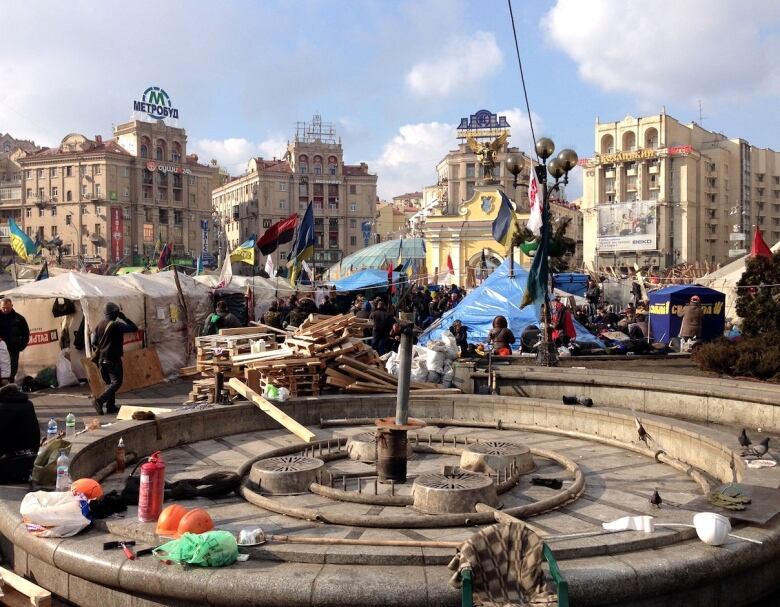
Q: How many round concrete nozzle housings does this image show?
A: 4